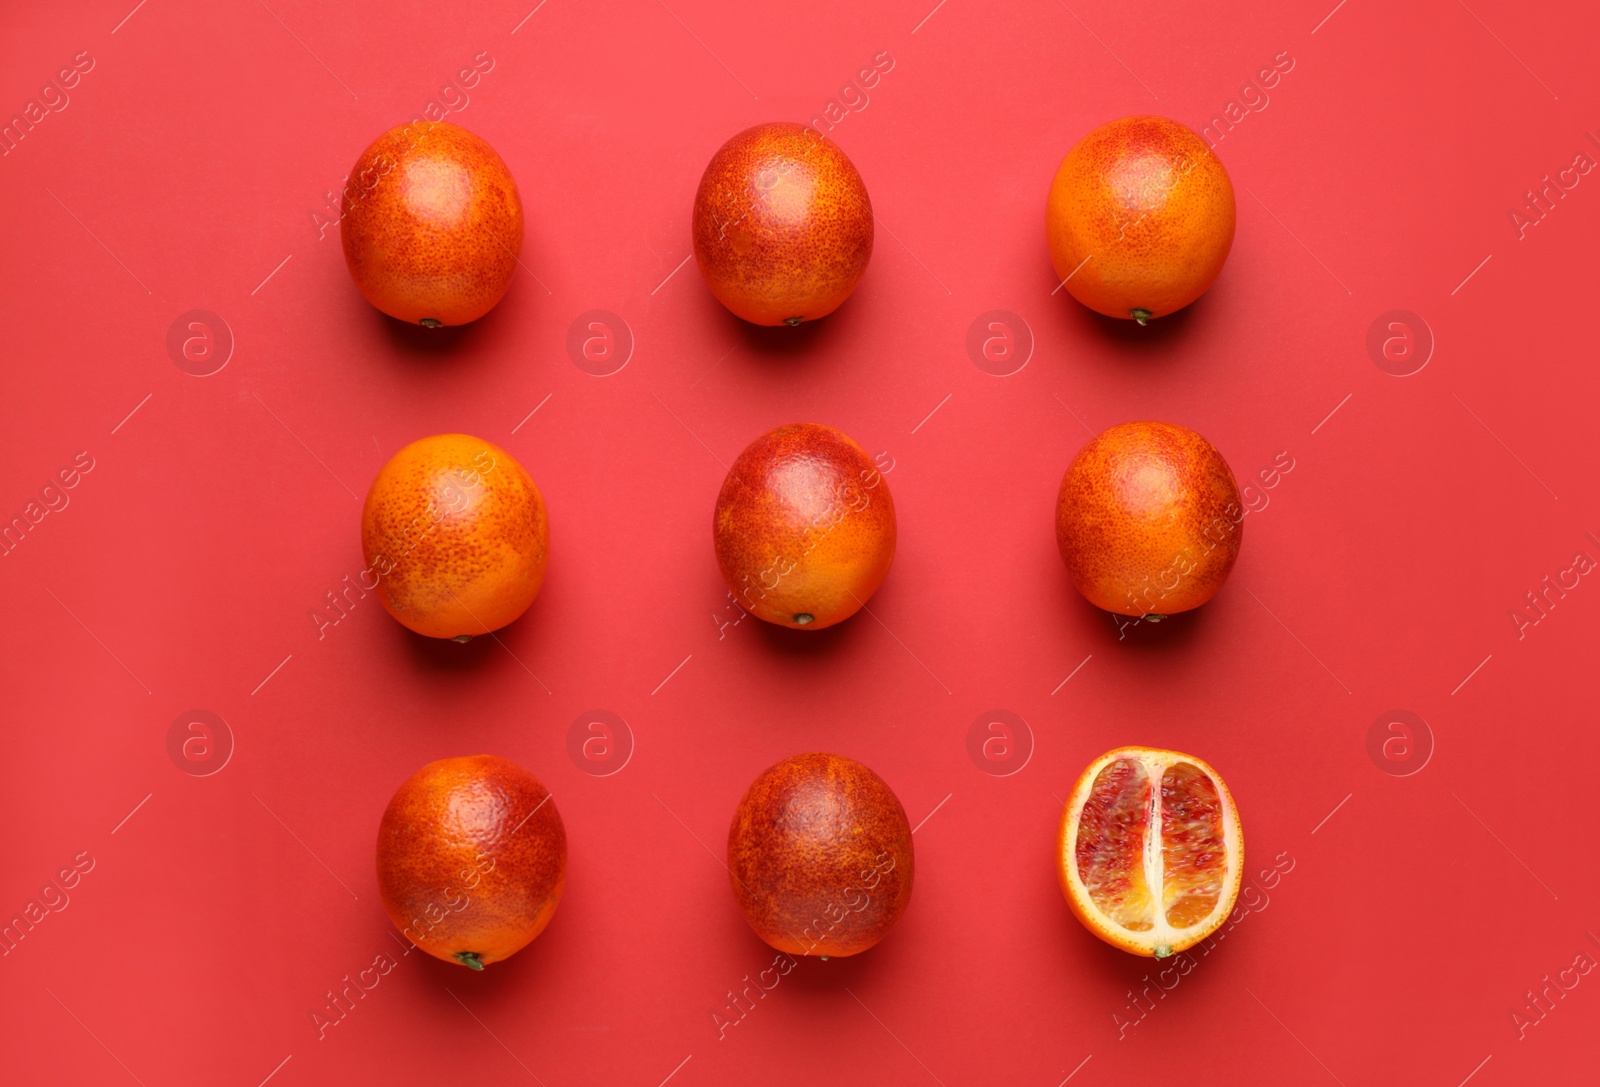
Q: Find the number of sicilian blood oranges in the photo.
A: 9